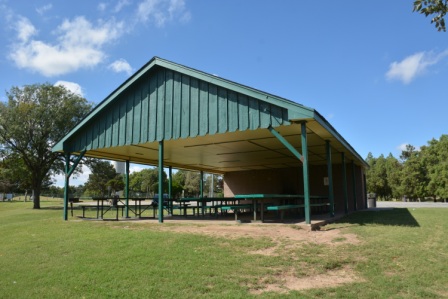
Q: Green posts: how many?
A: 9